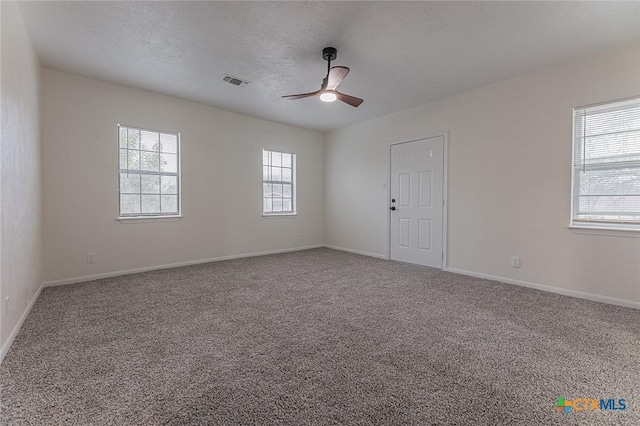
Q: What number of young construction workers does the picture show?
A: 0